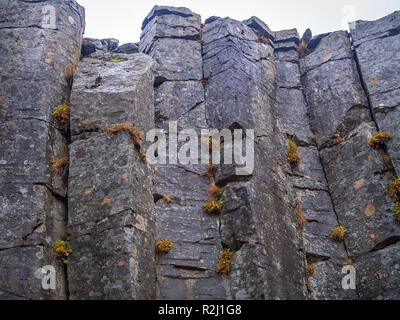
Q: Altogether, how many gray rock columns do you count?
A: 7